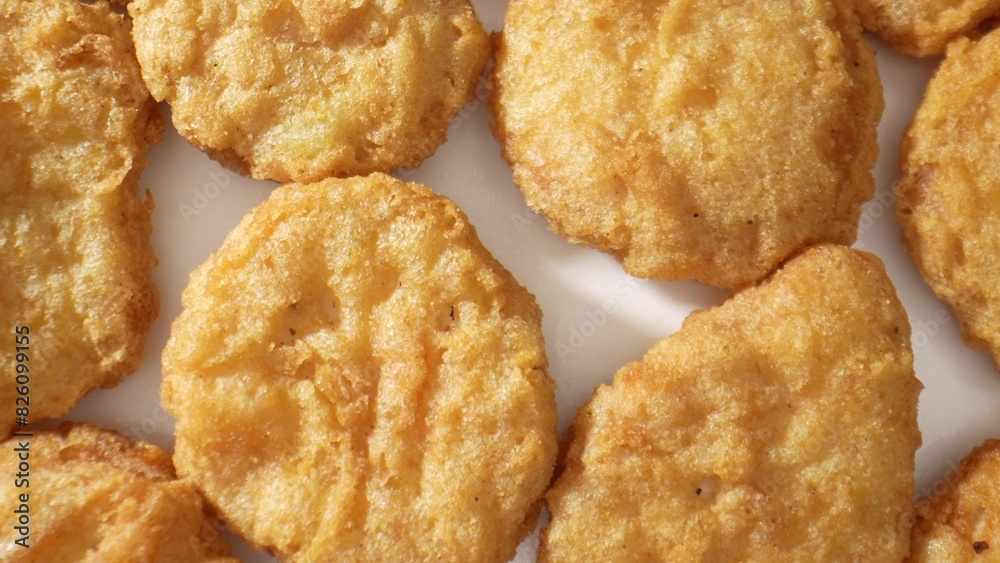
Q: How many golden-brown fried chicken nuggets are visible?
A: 9